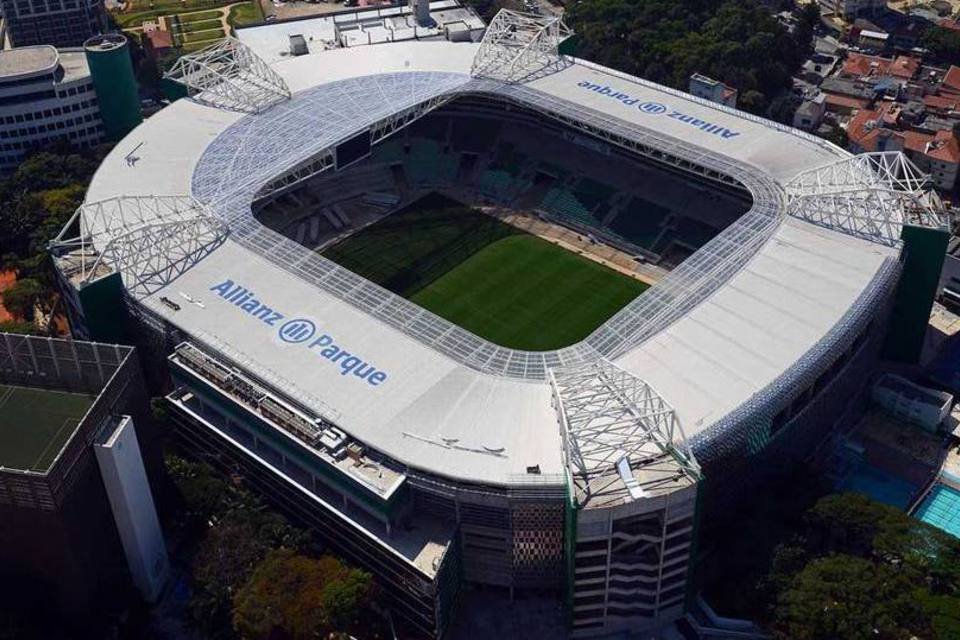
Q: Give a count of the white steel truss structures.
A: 5